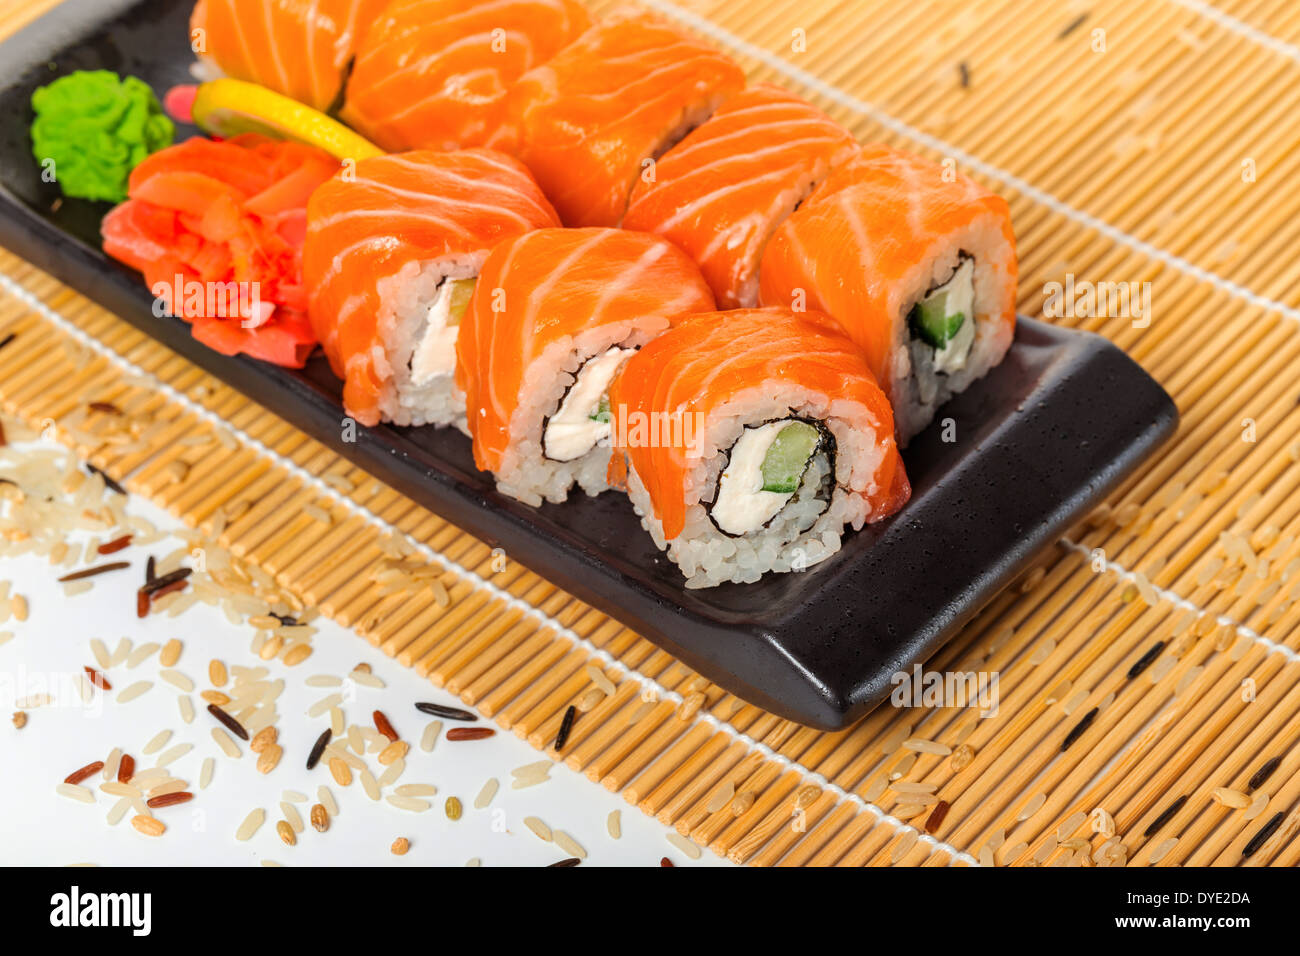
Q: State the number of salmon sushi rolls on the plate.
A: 8